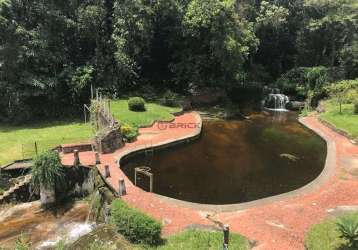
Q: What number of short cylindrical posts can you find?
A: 4